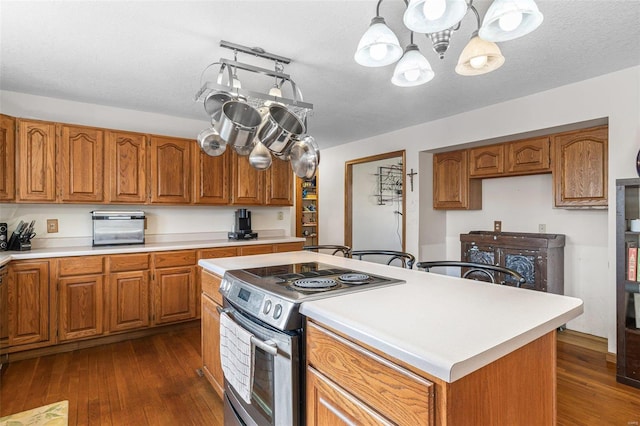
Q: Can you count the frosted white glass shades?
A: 5